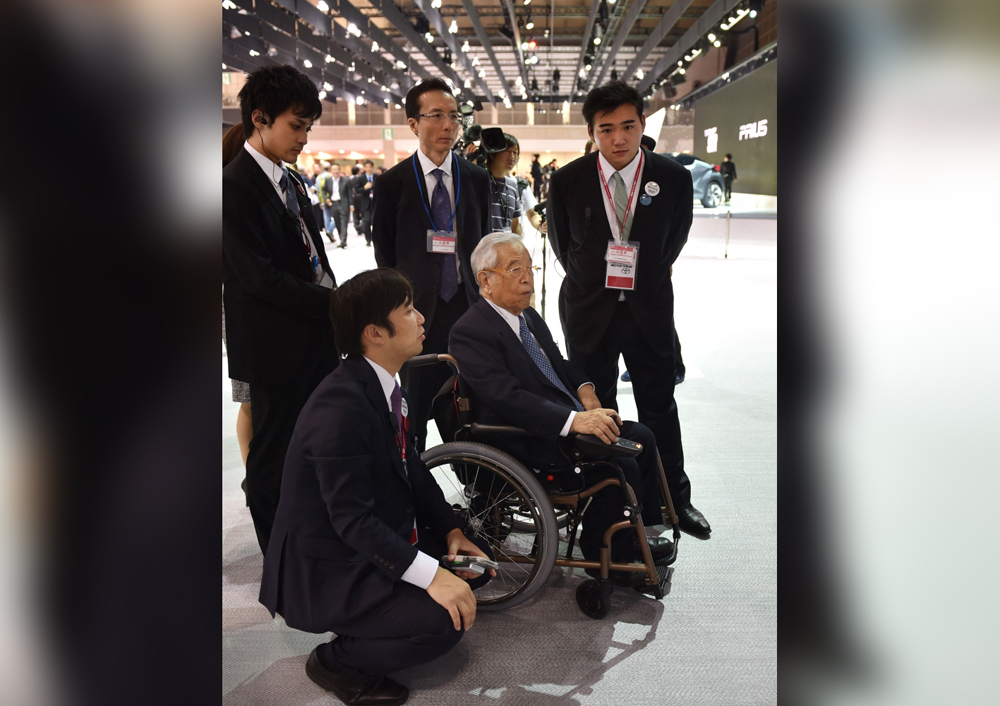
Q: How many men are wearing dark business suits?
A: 5